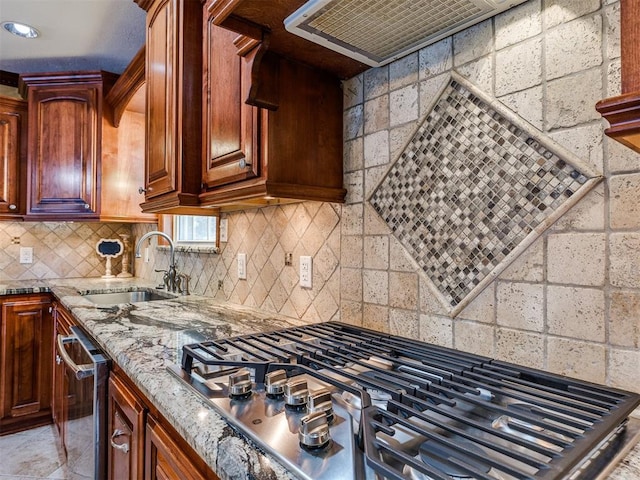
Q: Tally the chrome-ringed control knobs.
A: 5